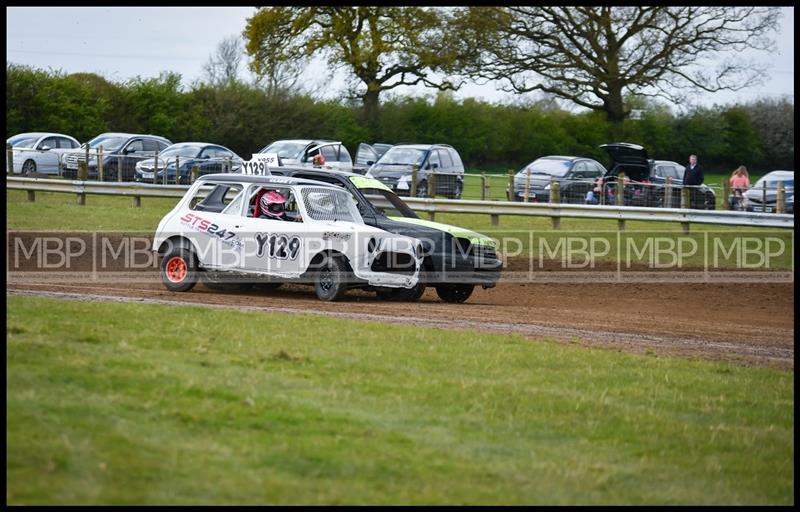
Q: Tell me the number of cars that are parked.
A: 8